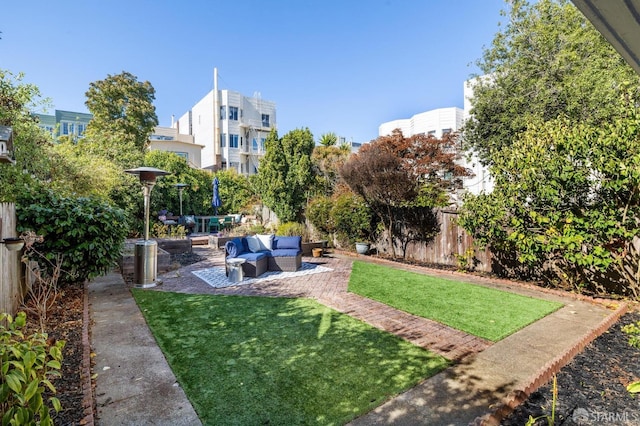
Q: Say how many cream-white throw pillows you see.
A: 2